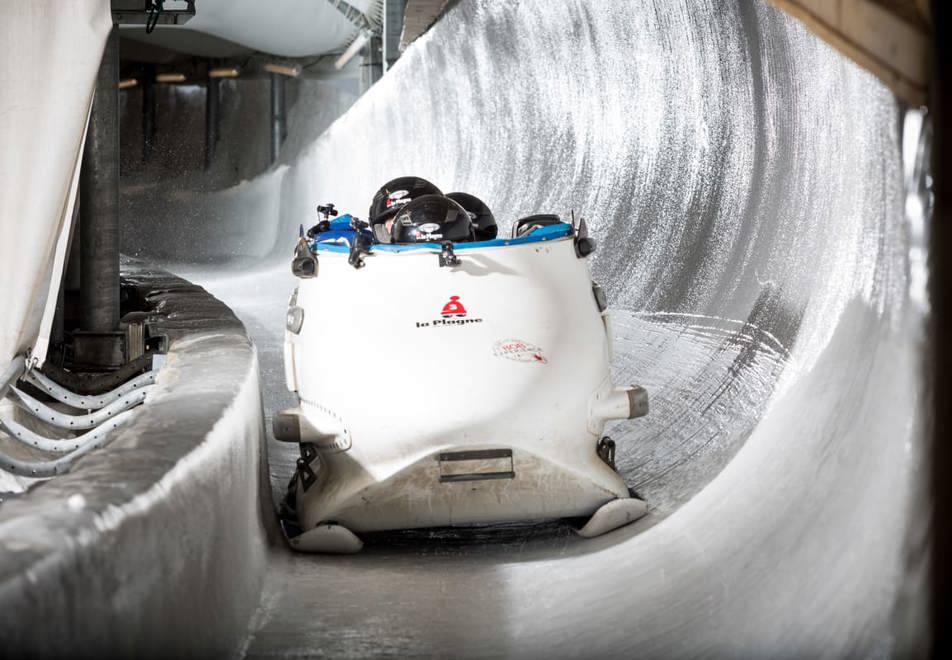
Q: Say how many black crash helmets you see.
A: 3